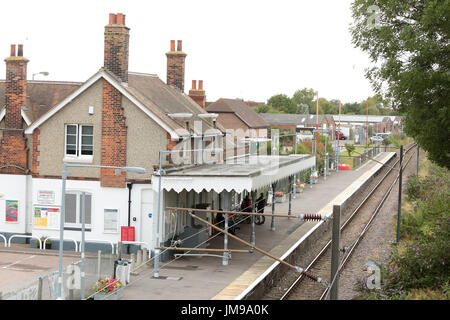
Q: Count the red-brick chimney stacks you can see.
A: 4